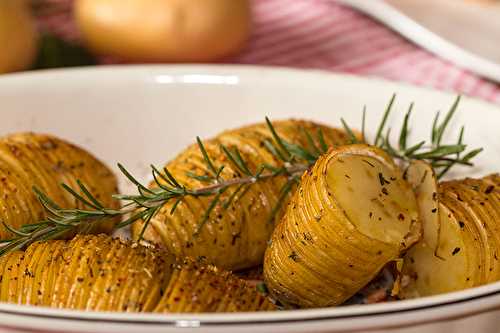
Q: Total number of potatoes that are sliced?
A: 5